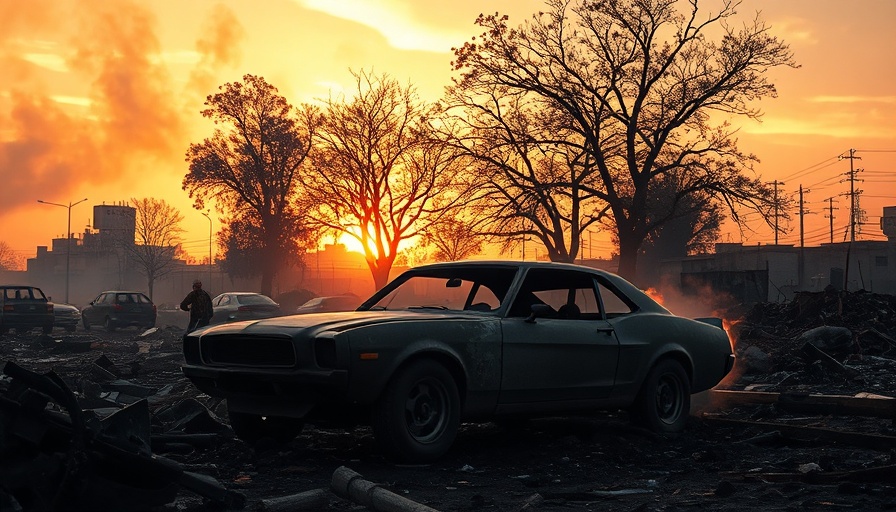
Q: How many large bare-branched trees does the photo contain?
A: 4